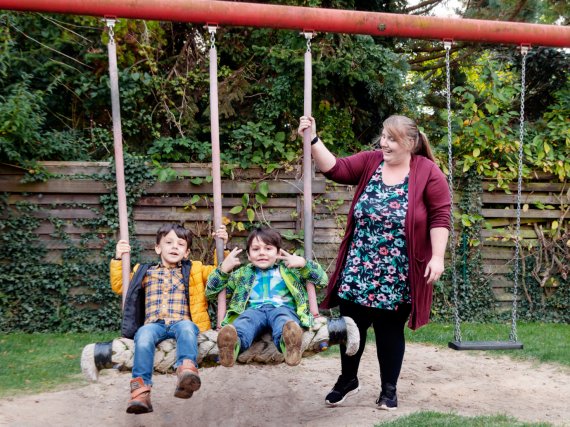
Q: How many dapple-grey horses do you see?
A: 0